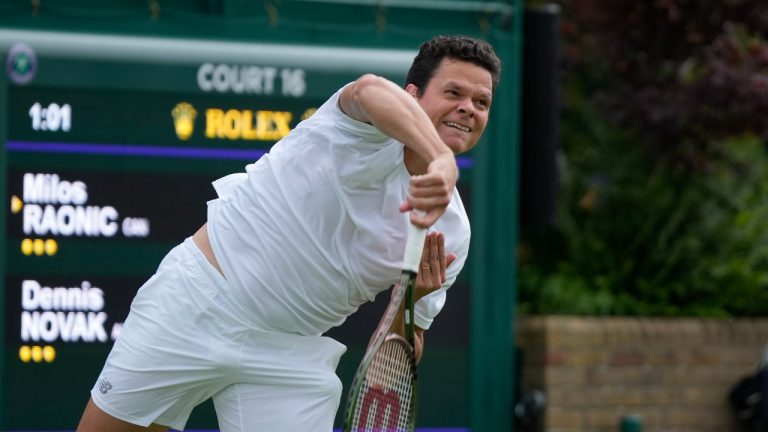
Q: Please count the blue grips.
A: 0